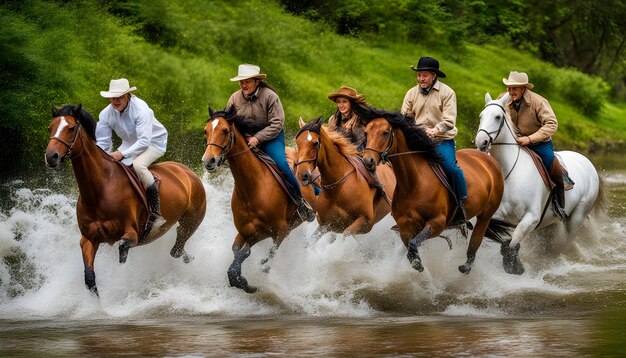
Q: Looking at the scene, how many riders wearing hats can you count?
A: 5